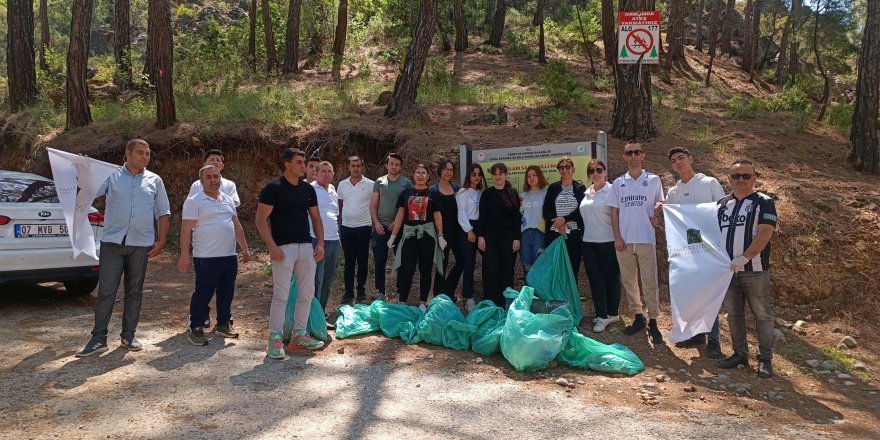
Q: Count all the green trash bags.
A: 8